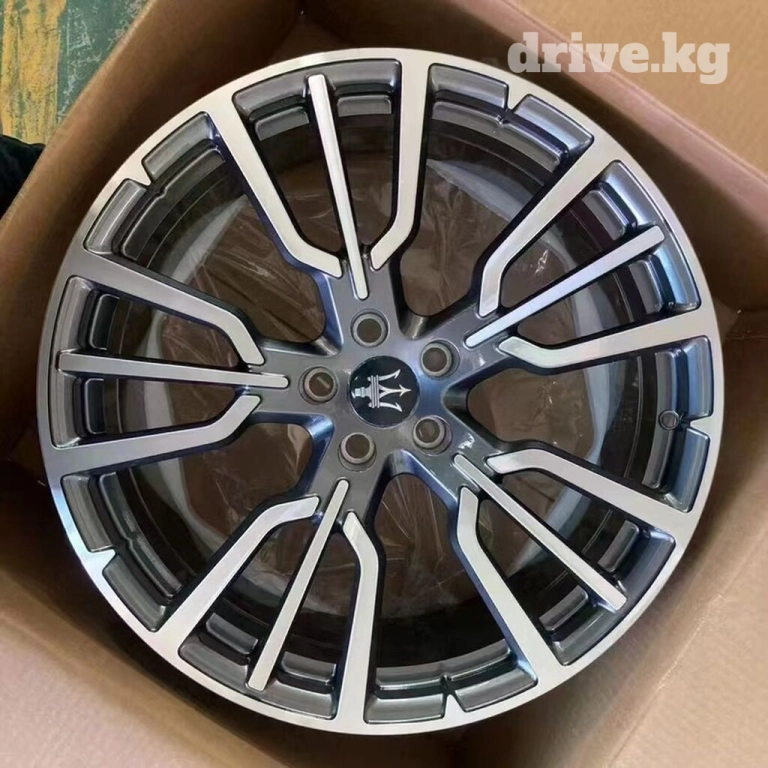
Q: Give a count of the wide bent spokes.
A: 10